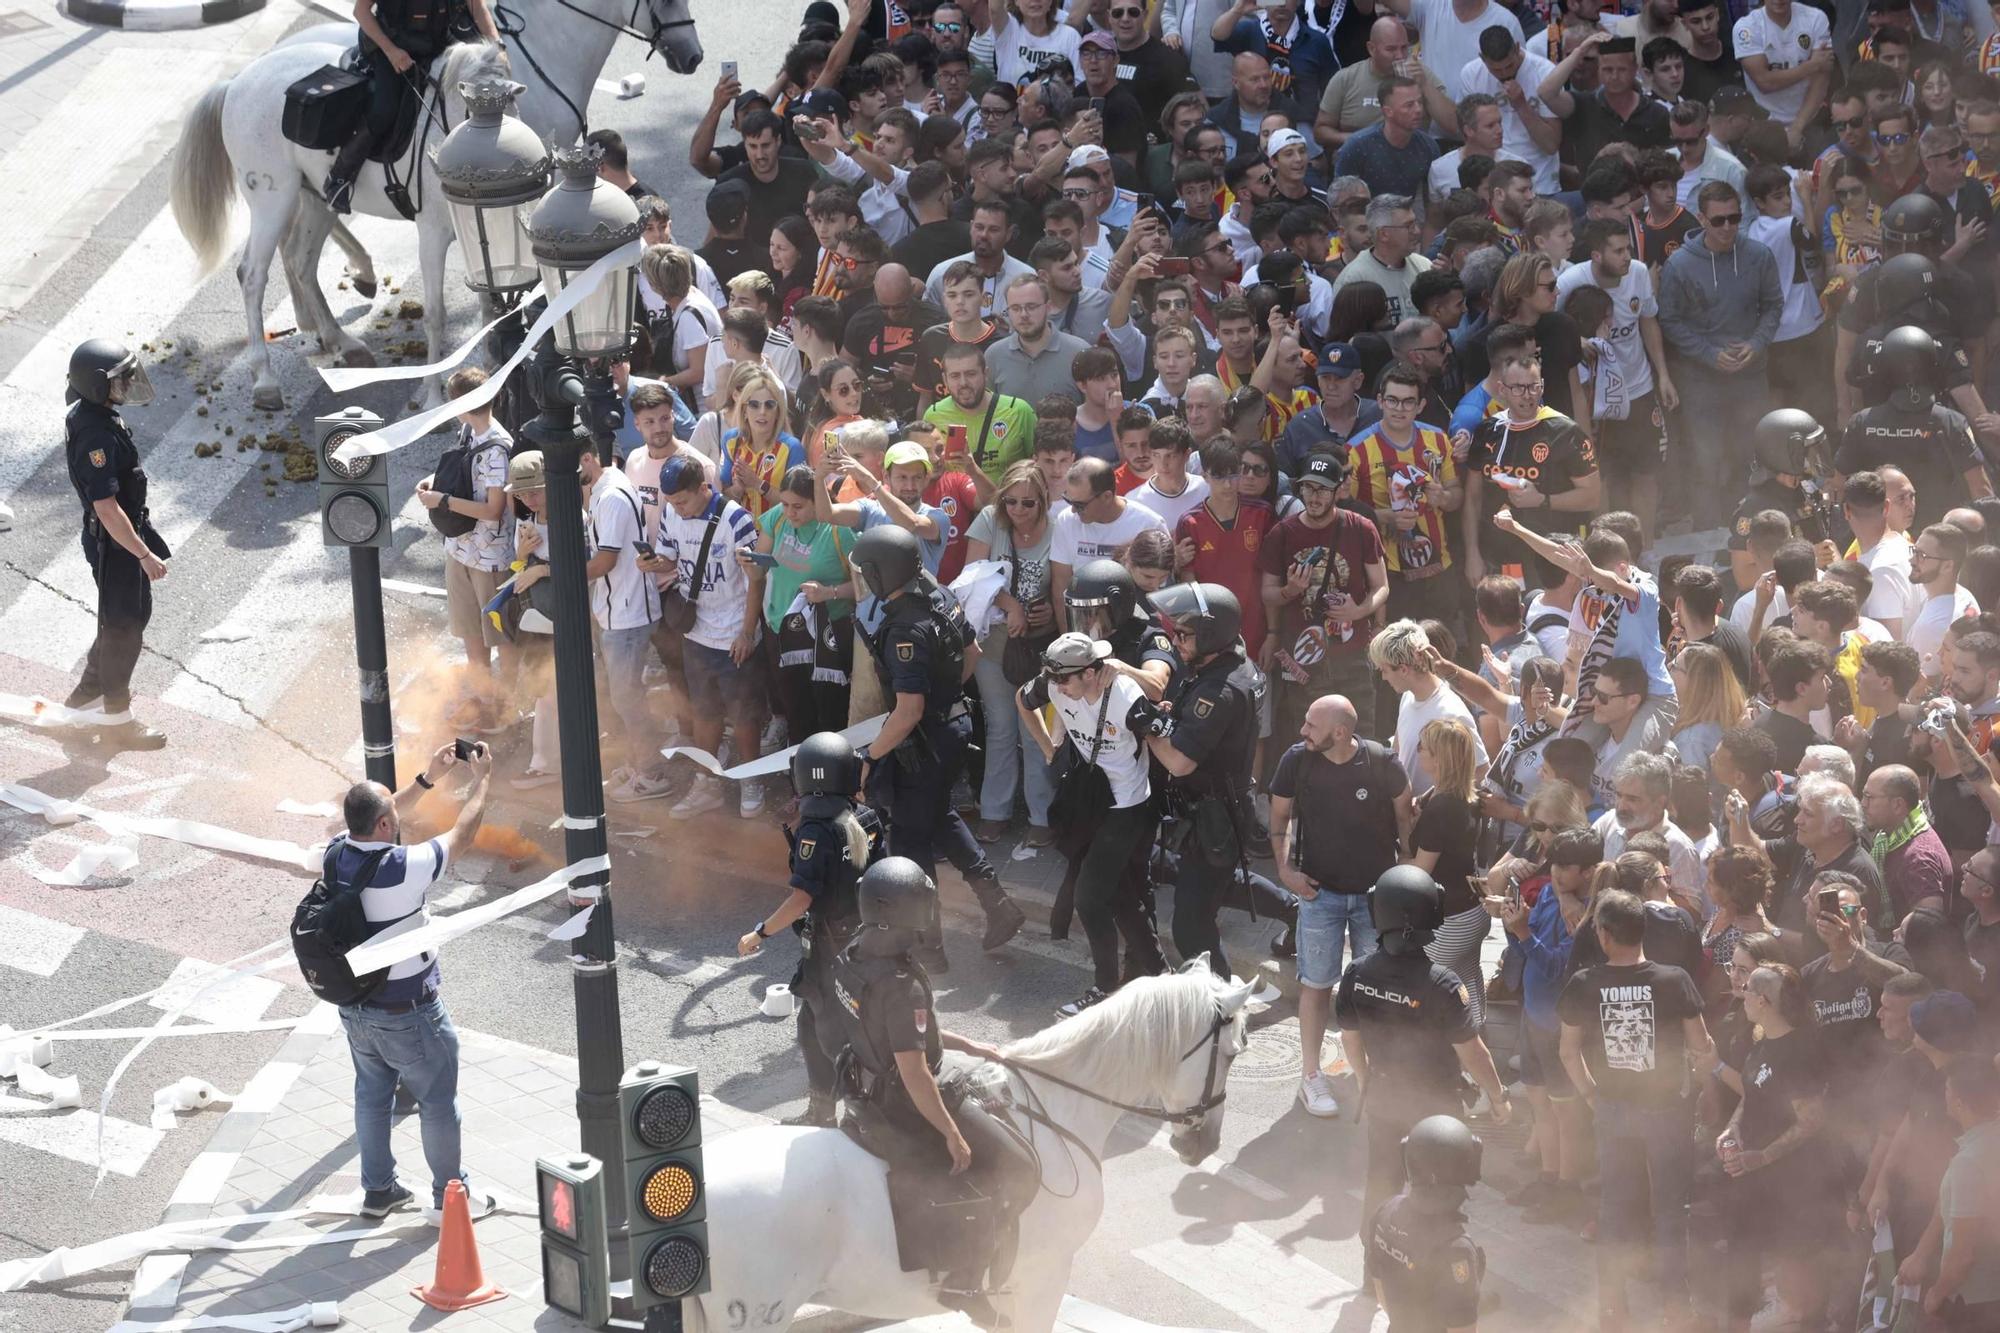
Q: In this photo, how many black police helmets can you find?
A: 12